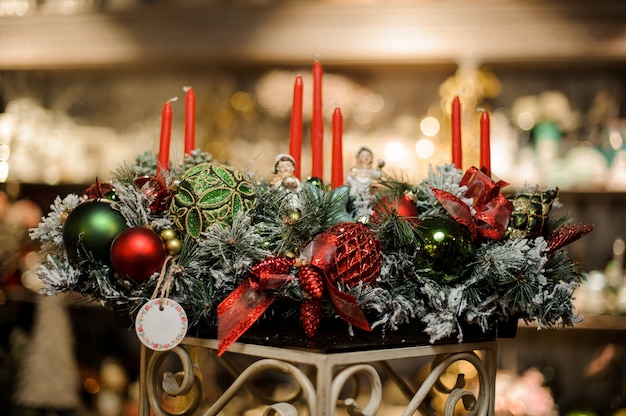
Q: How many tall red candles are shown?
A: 7